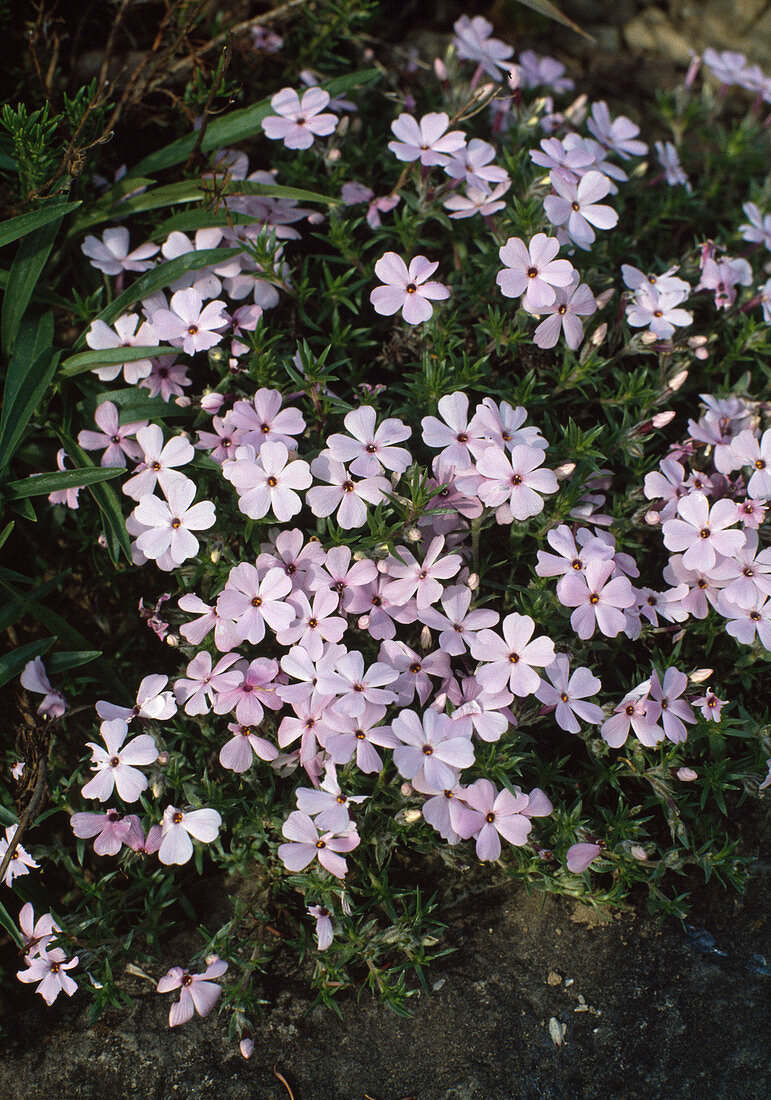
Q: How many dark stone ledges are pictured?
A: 1